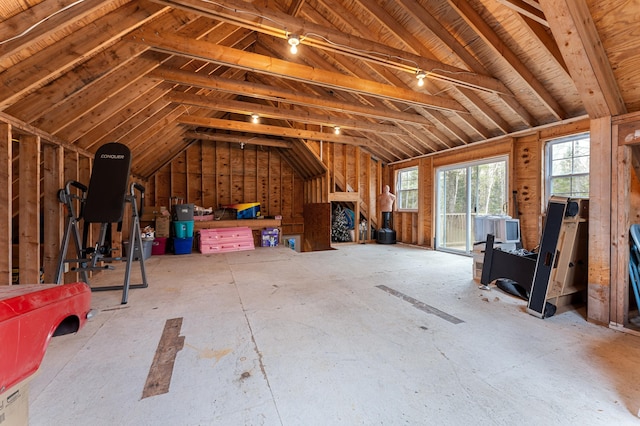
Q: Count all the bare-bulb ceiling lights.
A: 4